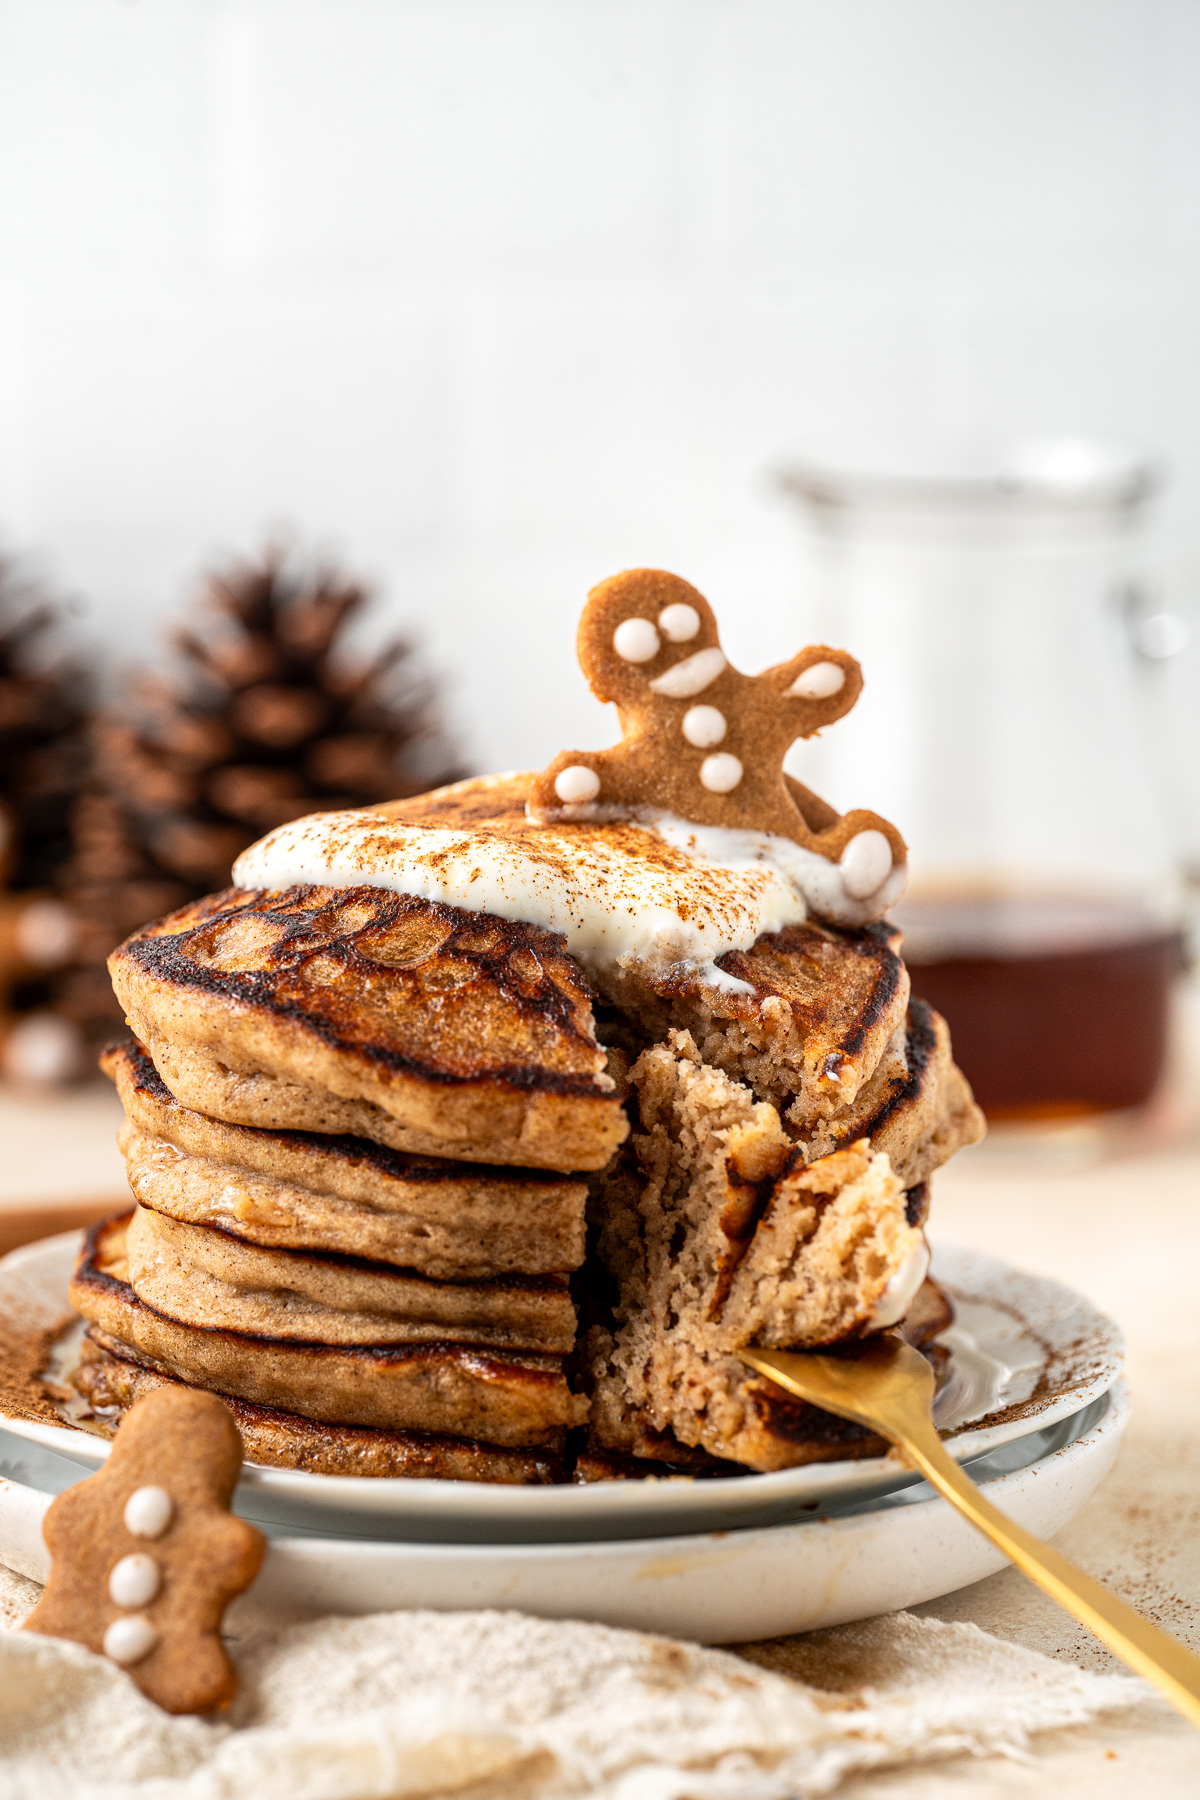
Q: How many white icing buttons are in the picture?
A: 5